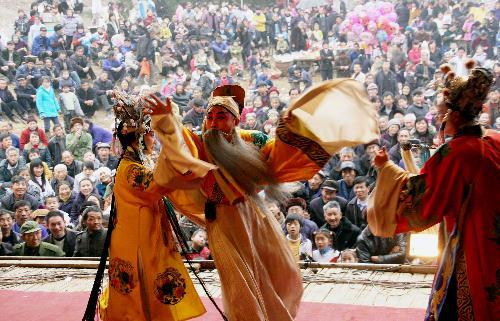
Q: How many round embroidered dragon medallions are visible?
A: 3